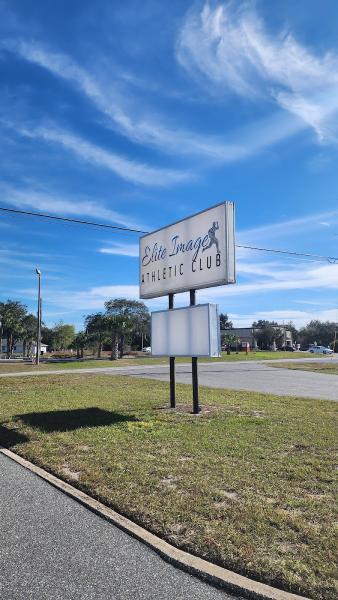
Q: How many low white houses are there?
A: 1